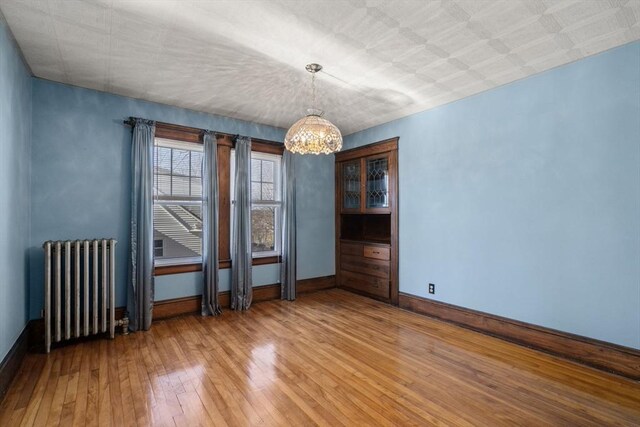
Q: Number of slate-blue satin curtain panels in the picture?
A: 4